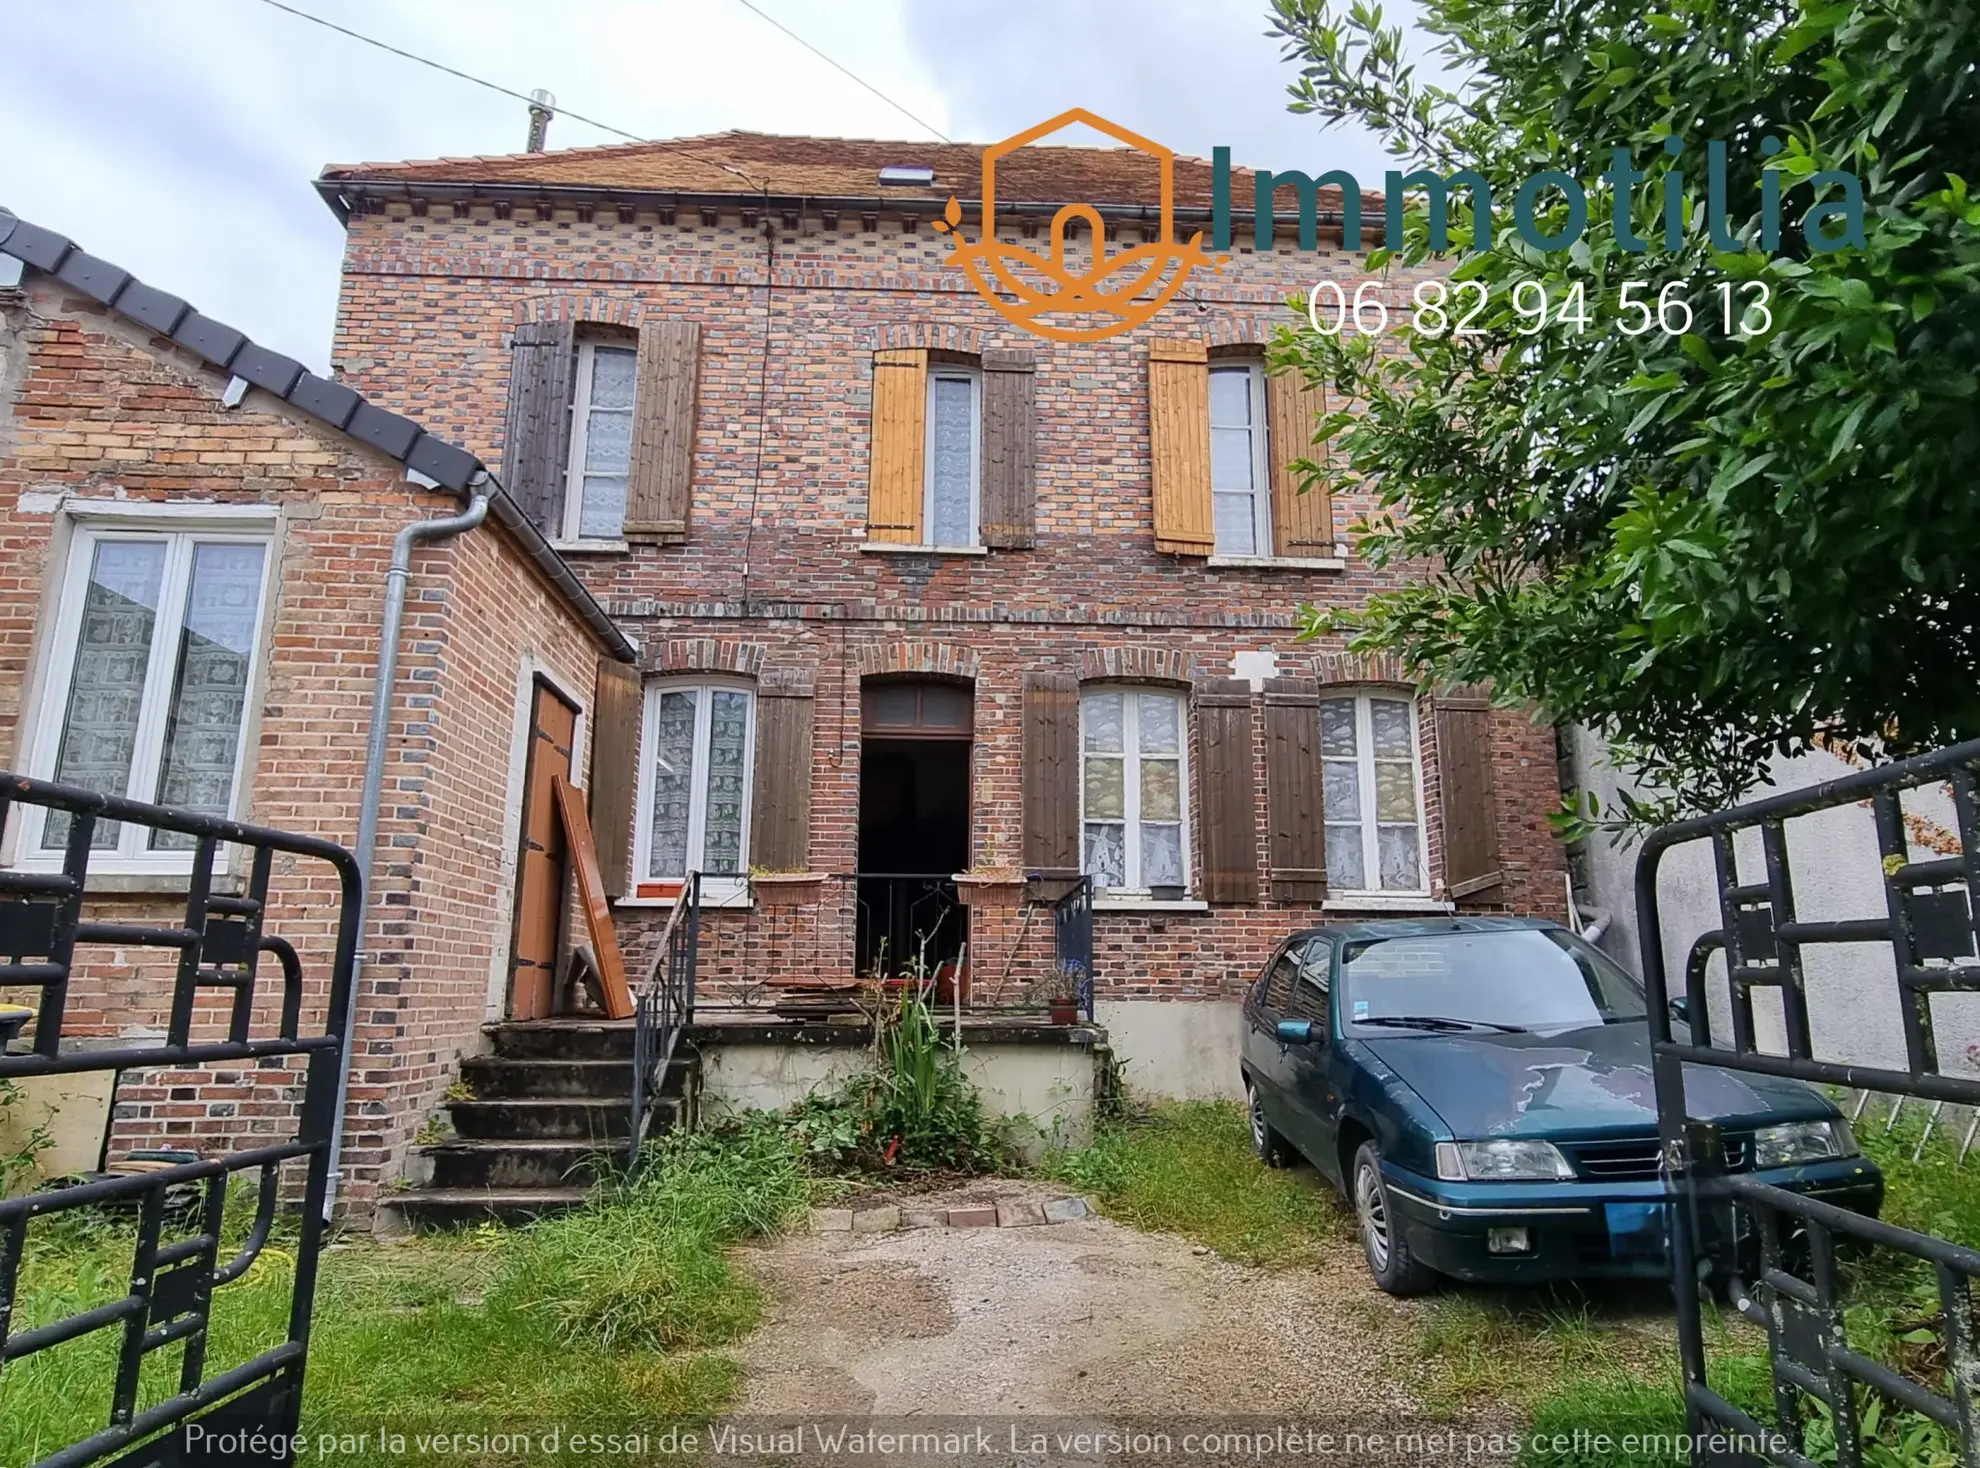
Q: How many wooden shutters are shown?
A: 12